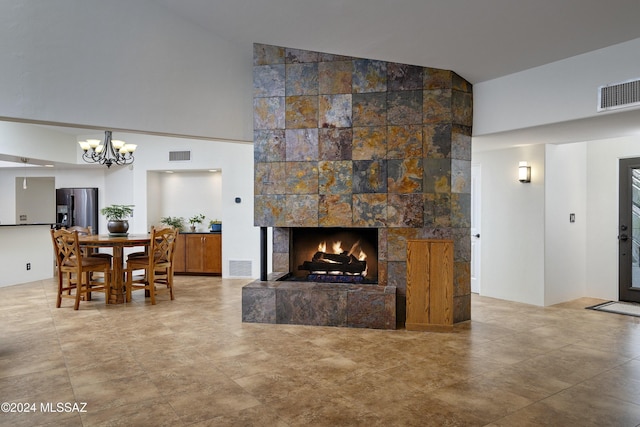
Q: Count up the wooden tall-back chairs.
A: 4